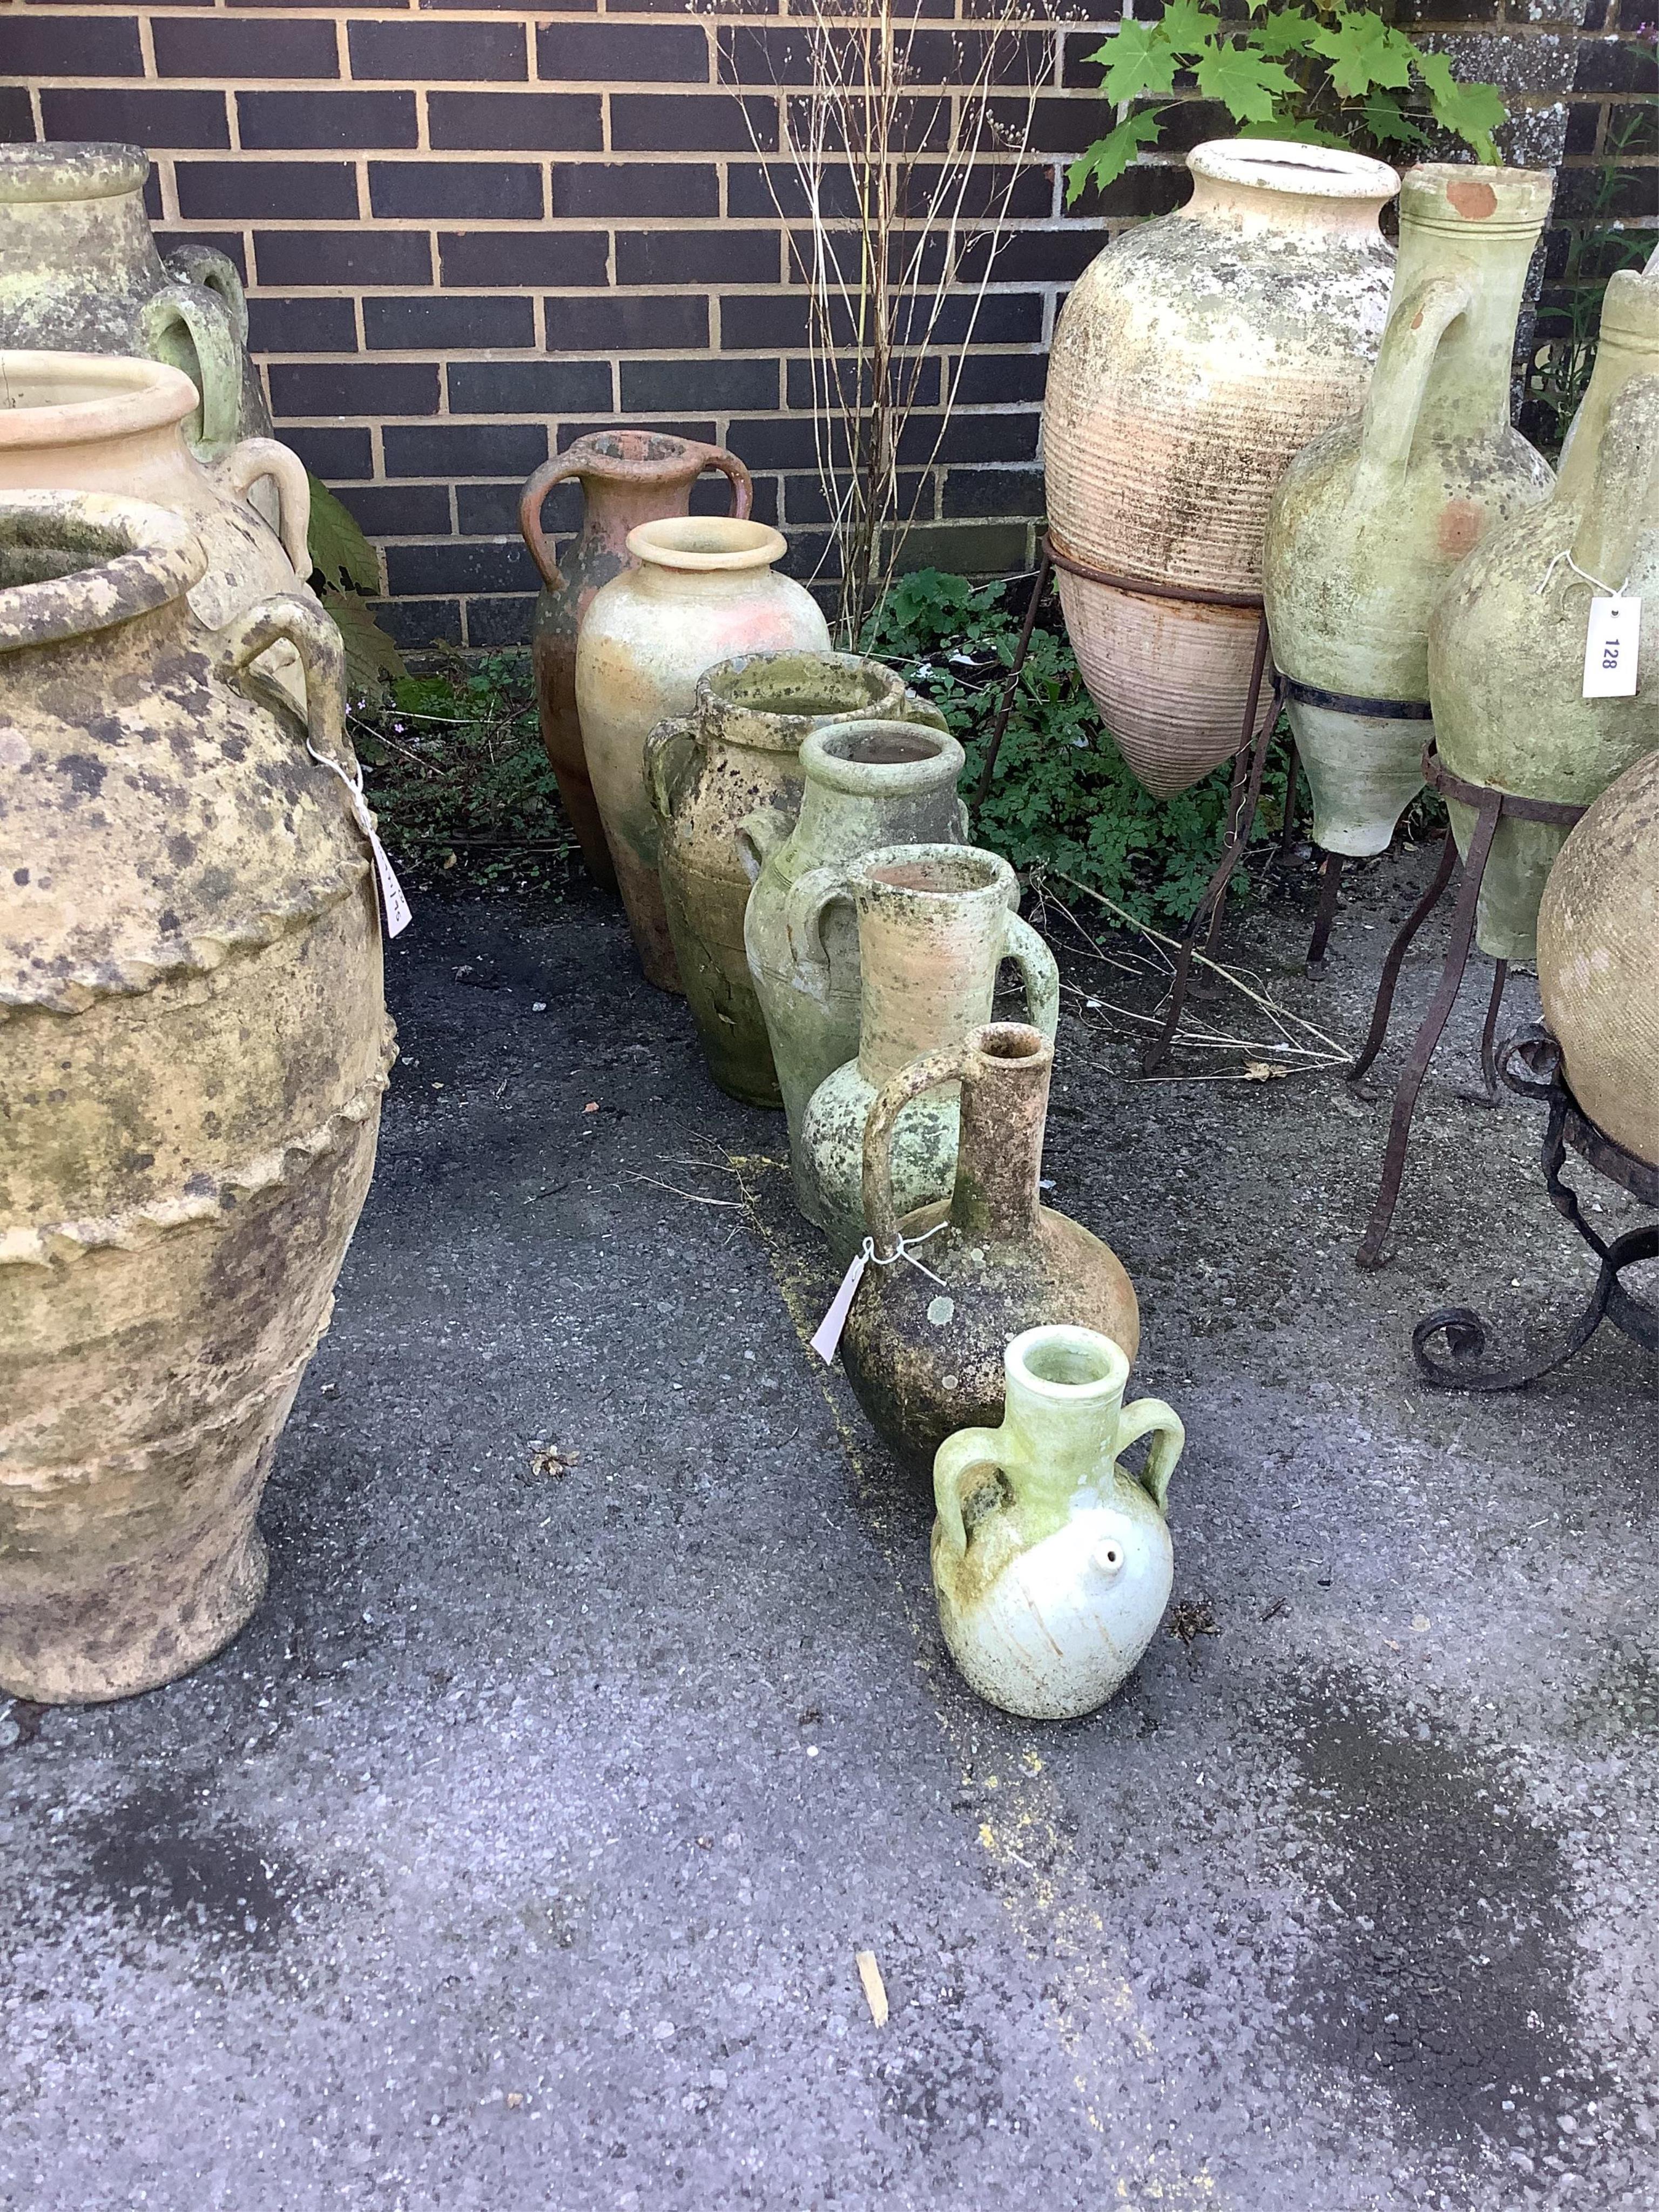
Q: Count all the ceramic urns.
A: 14